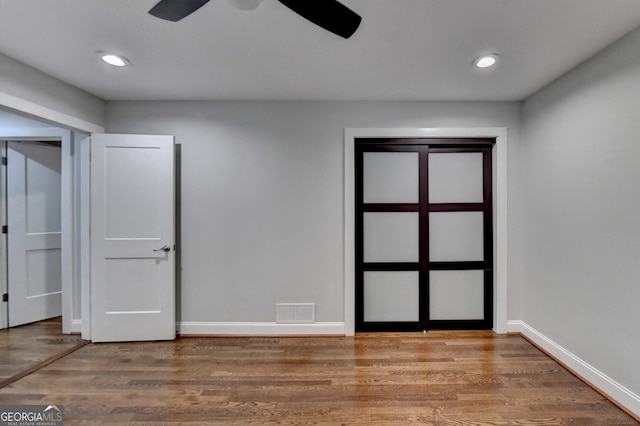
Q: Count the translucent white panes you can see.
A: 6